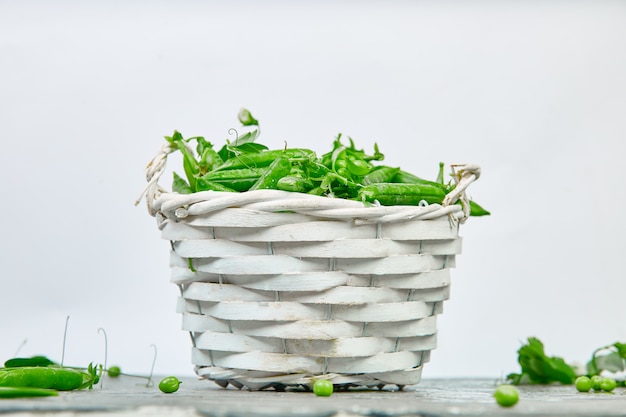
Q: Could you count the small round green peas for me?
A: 7